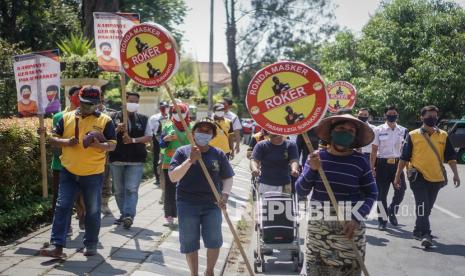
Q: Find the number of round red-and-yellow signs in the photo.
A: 3